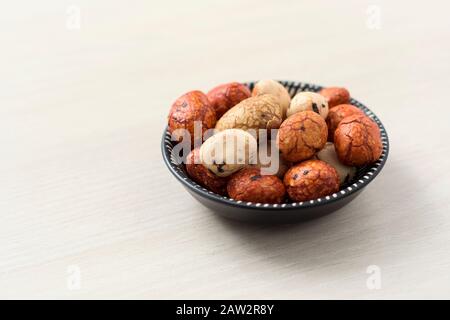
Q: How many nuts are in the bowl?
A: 15